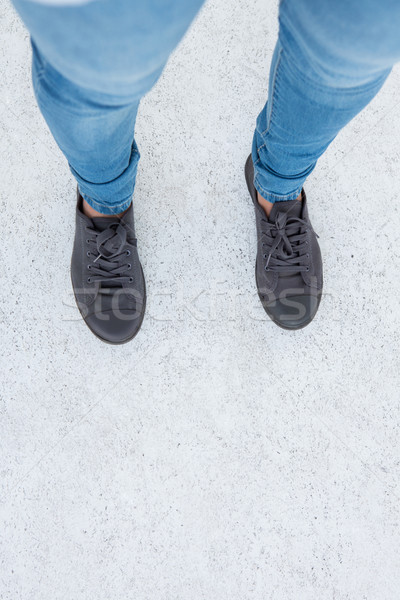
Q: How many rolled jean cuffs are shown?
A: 2